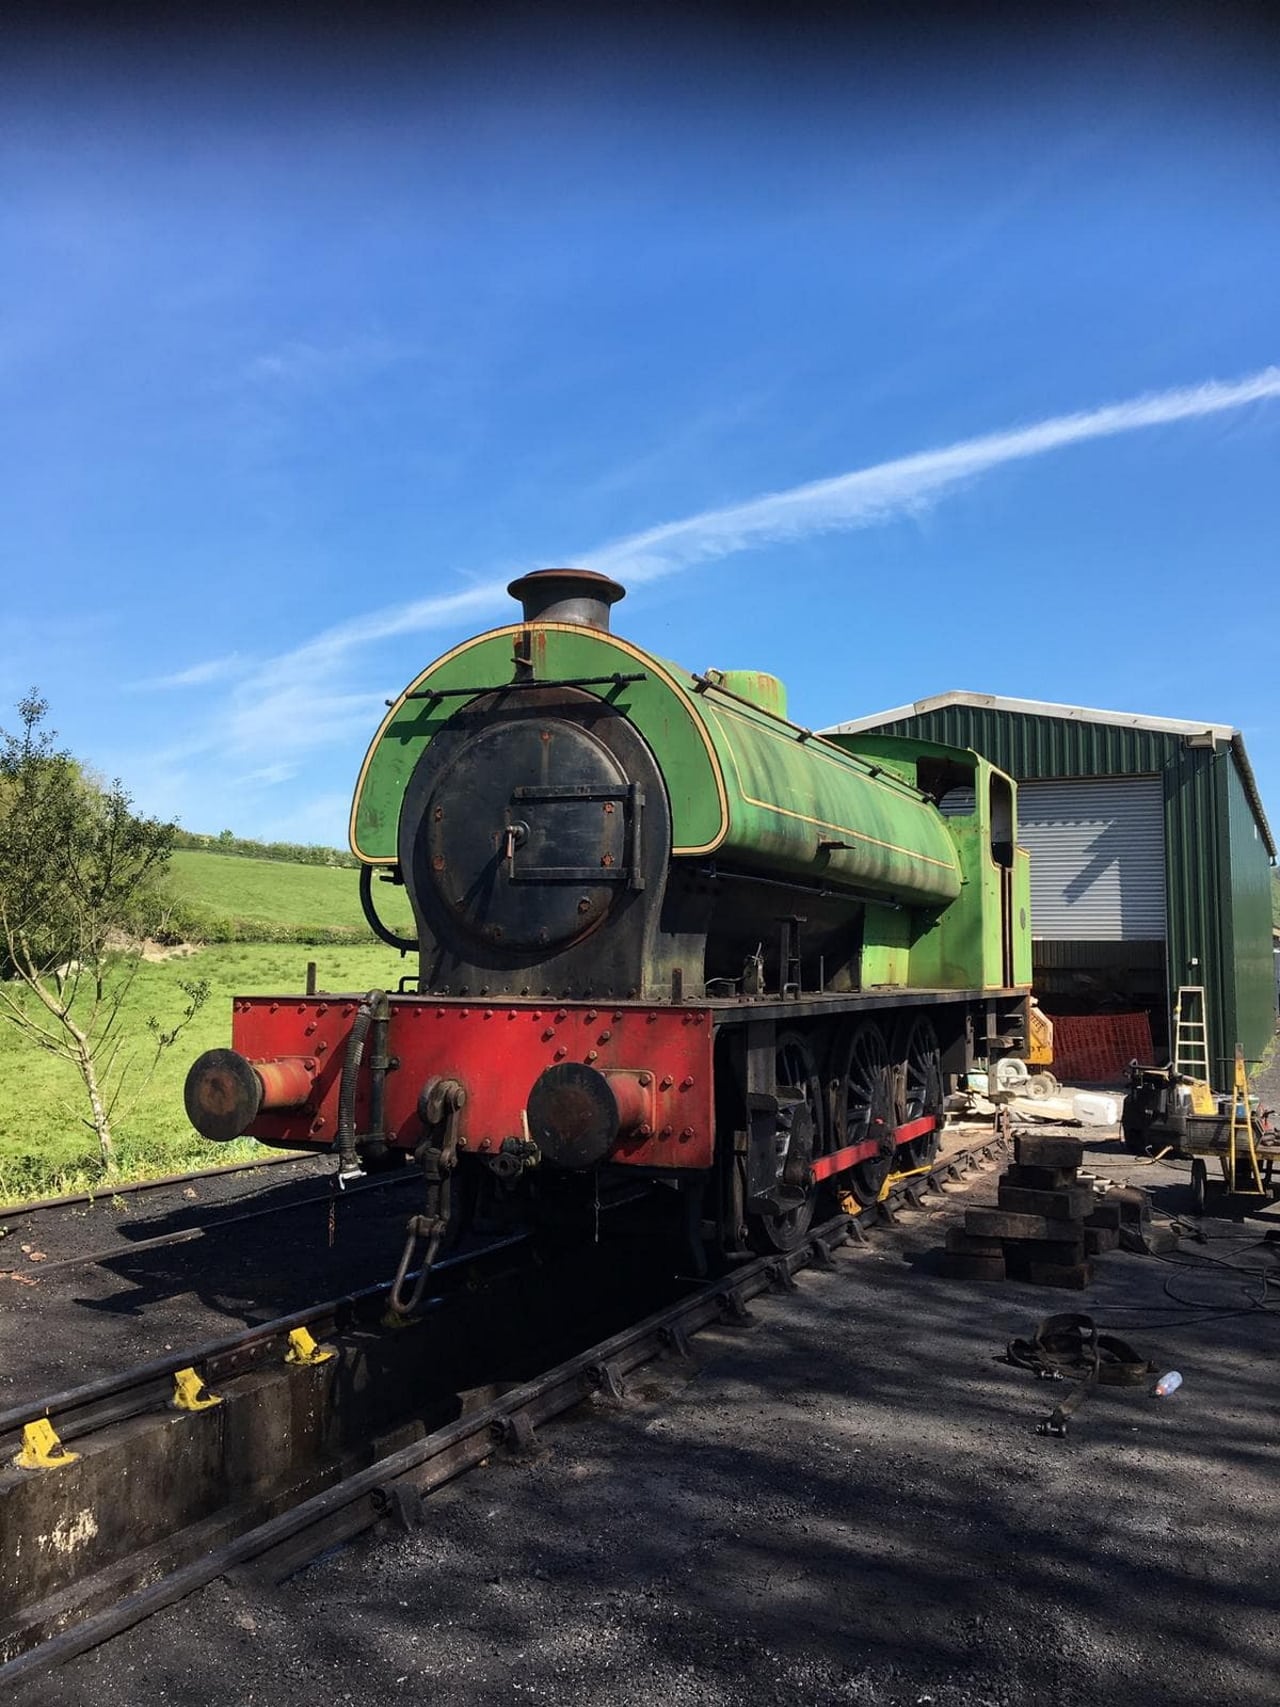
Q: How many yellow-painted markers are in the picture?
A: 3